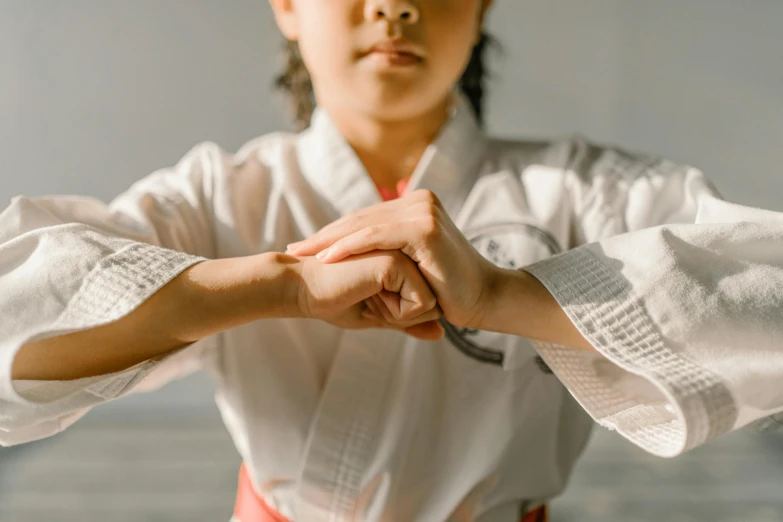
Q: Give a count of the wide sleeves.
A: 2